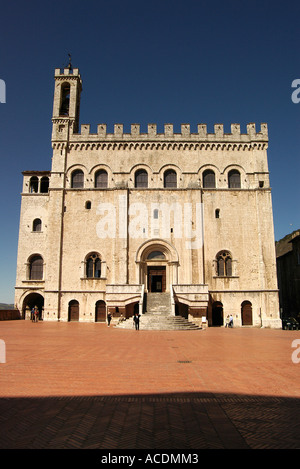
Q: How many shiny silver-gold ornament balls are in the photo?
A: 0